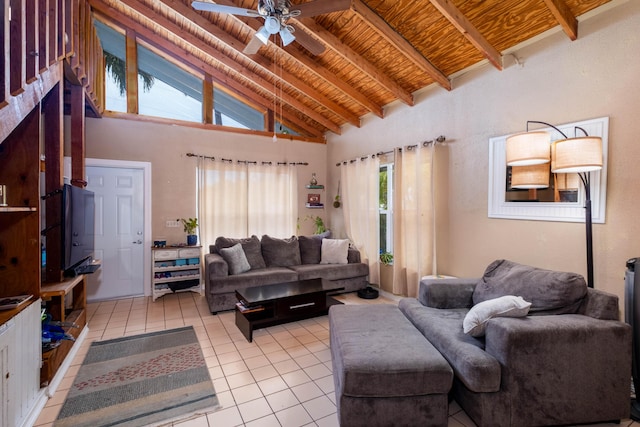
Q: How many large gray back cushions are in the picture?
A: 4